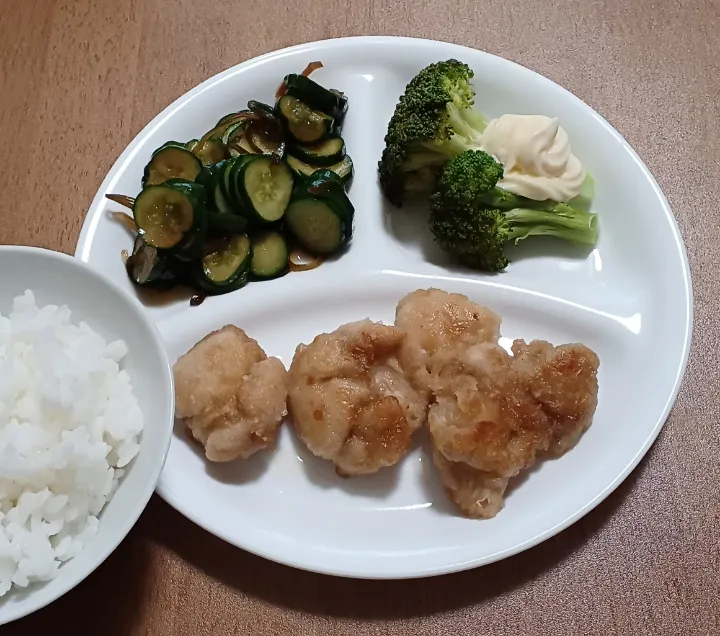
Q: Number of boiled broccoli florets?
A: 2